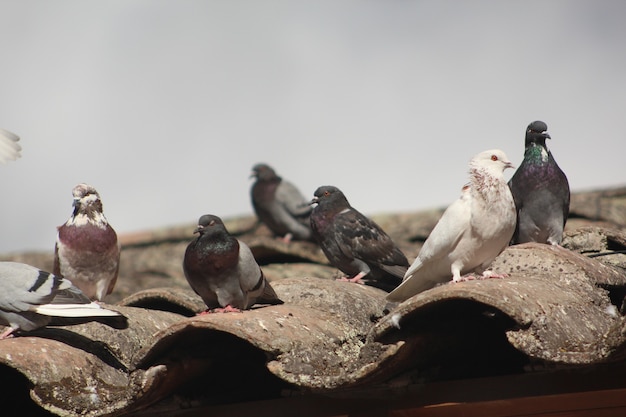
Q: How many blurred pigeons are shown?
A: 1